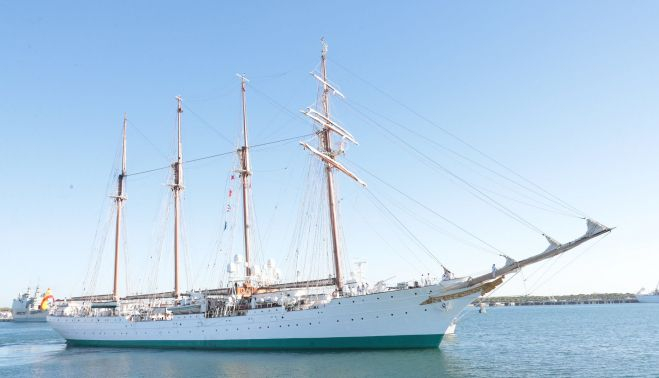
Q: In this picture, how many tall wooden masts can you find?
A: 4